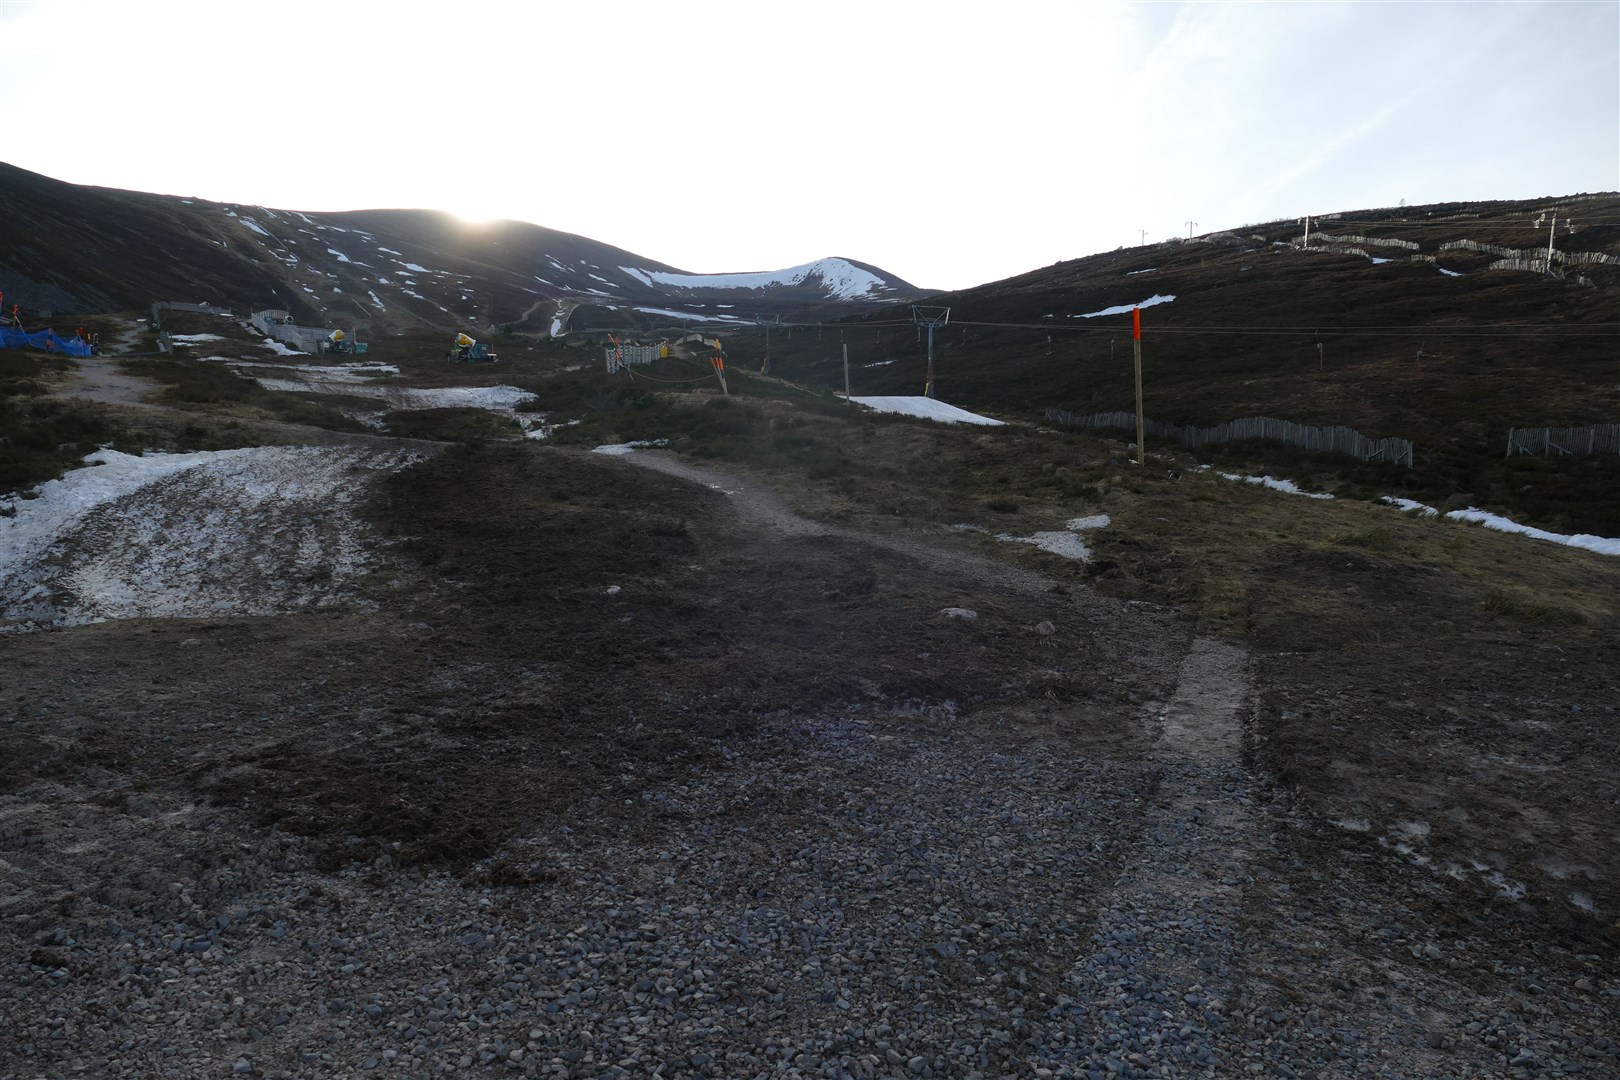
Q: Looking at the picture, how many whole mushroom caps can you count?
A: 0